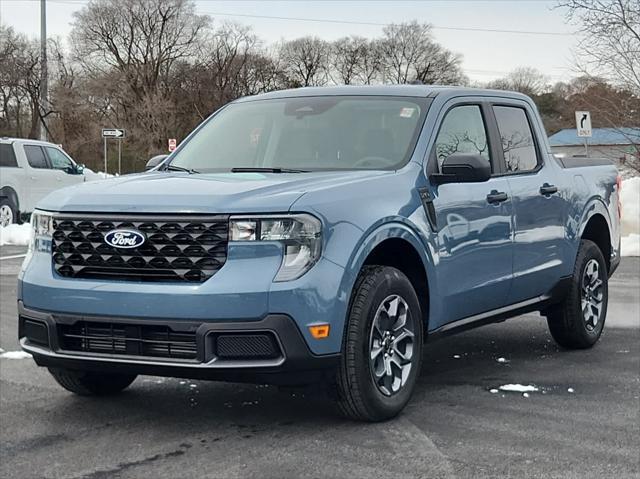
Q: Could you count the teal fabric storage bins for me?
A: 0